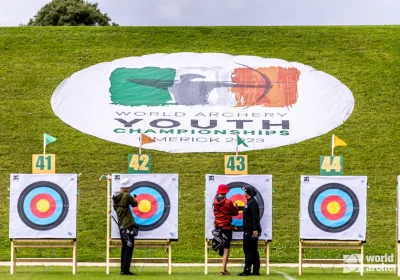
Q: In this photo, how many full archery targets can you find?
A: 4